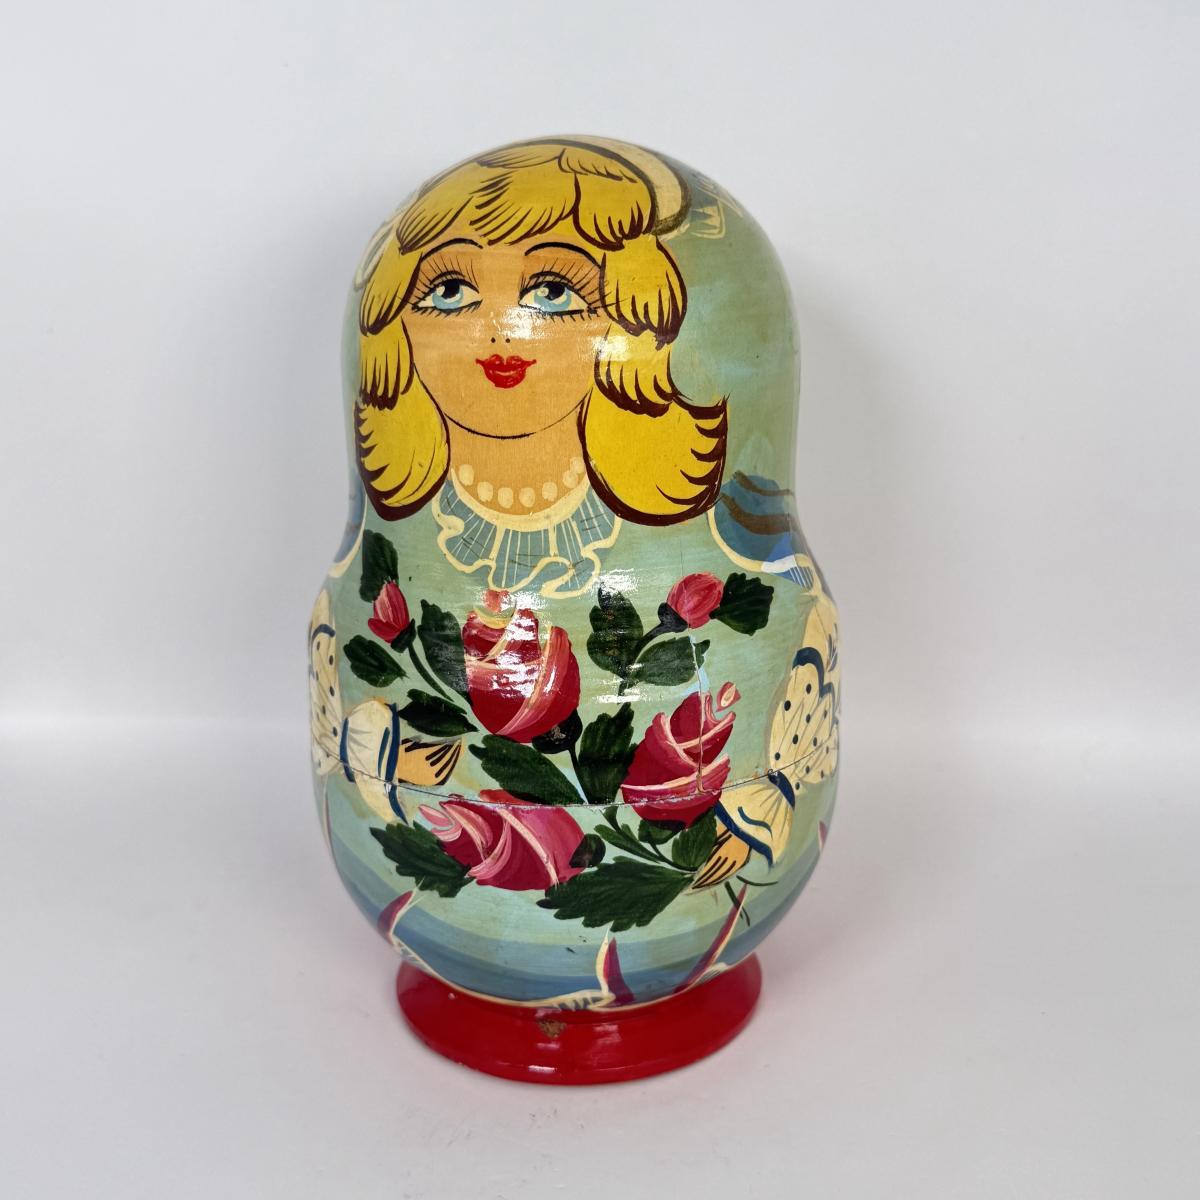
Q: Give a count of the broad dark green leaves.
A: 12